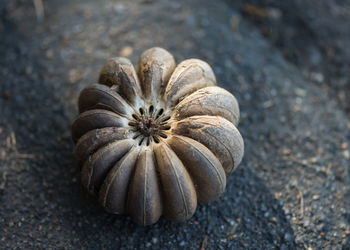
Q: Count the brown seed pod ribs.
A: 13